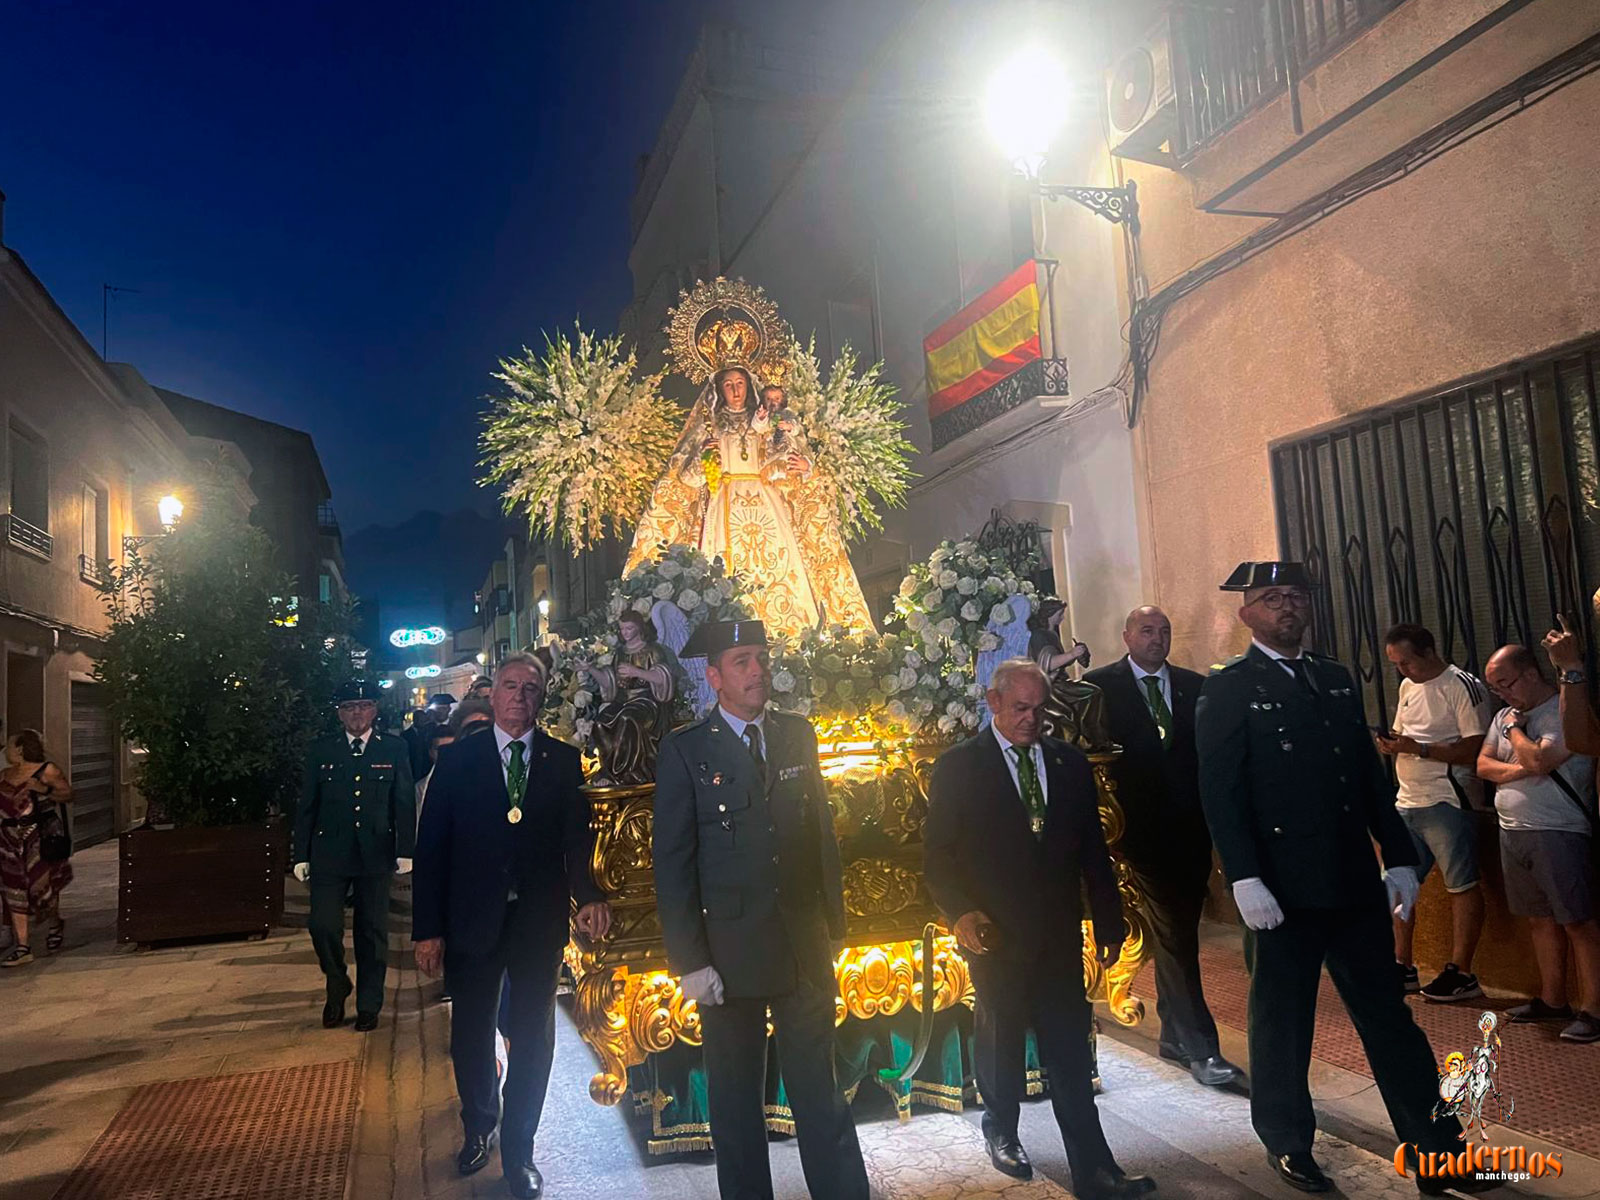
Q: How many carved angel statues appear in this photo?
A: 2